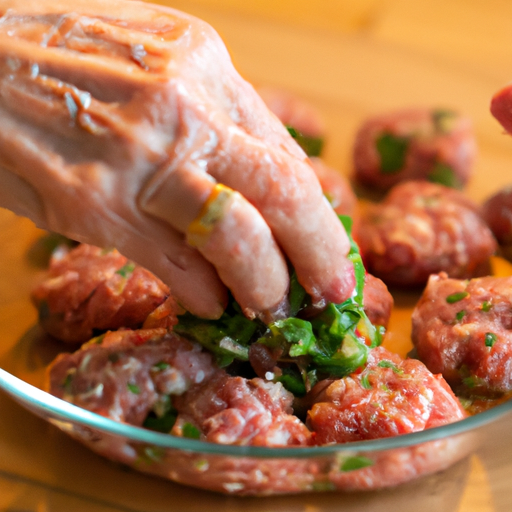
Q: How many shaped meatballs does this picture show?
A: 11